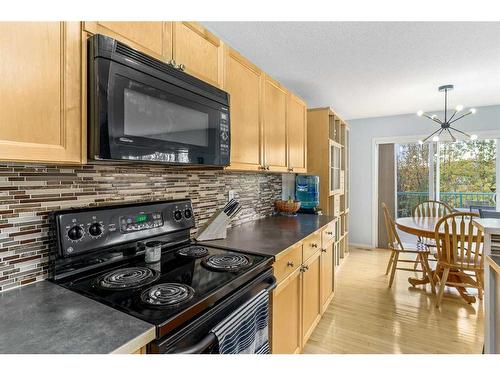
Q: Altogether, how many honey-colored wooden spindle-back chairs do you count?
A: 3